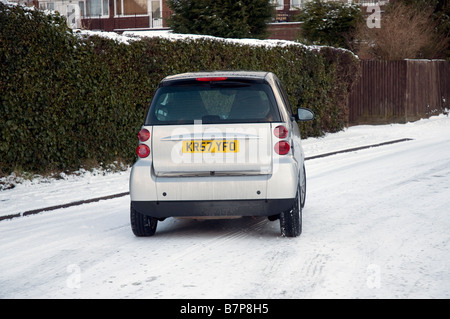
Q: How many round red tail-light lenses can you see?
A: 4